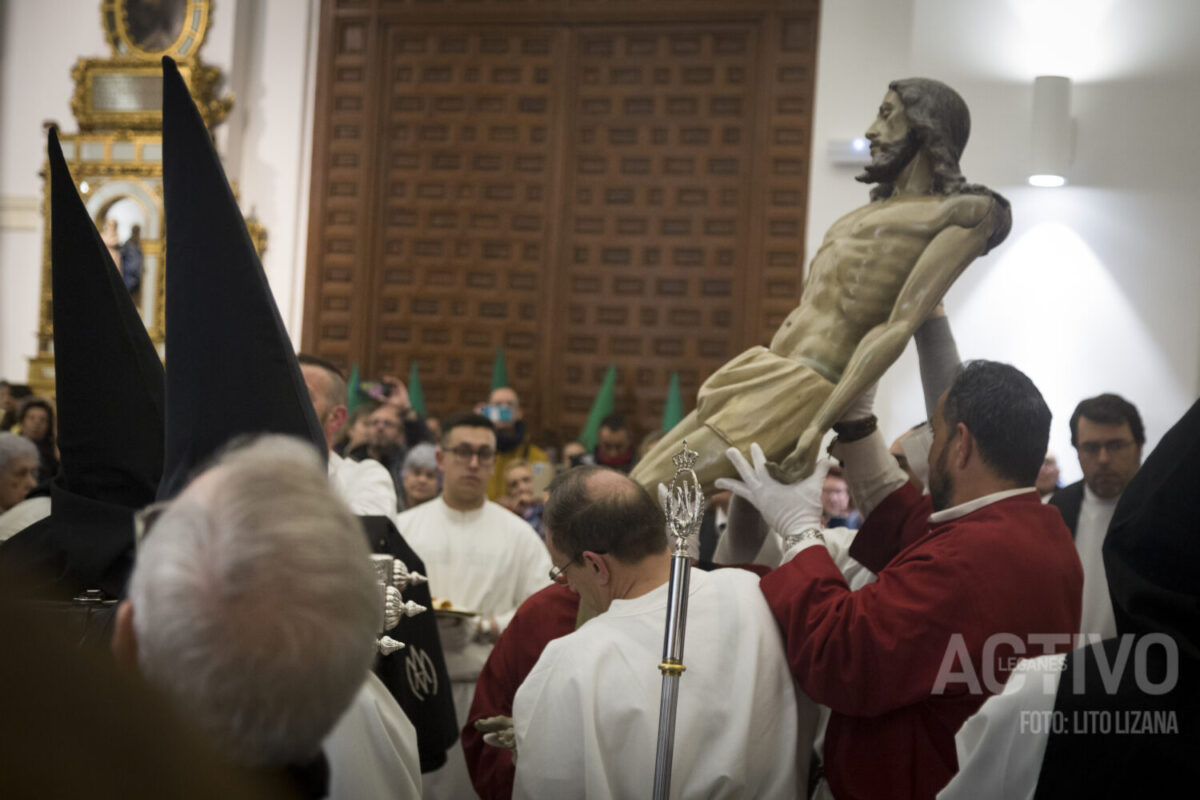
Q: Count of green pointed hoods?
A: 5